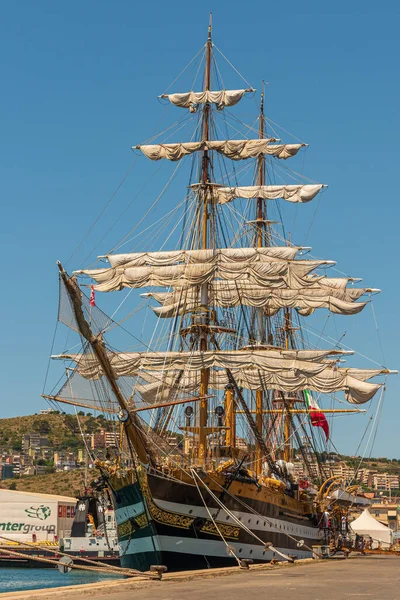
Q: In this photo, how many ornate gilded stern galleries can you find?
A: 0